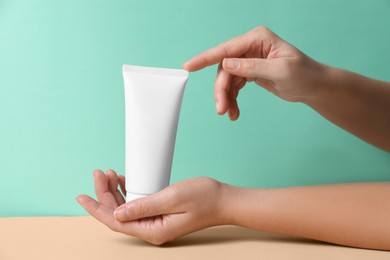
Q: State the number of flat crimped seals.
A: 1